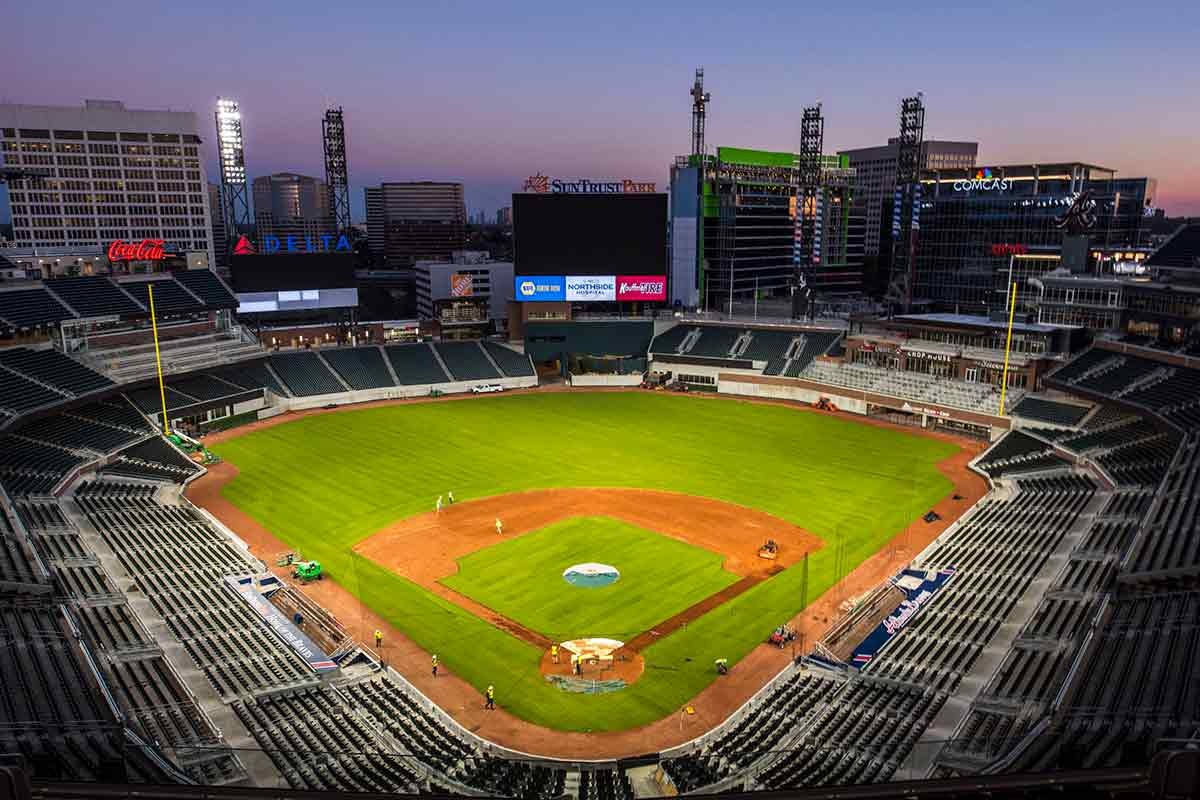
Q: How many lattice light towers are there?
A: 4